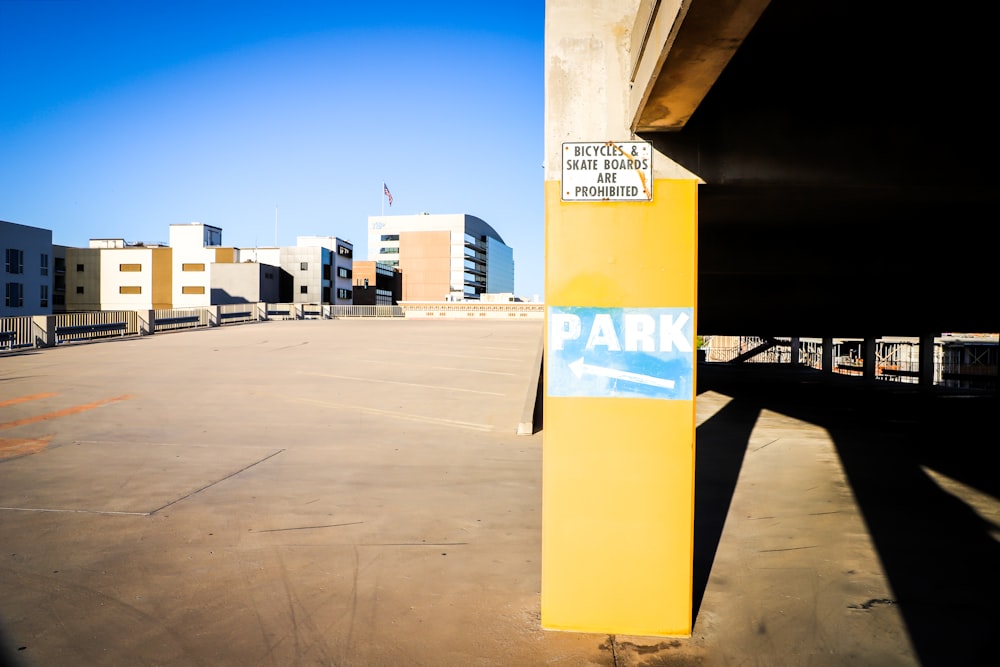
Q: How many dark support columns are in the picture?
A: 4